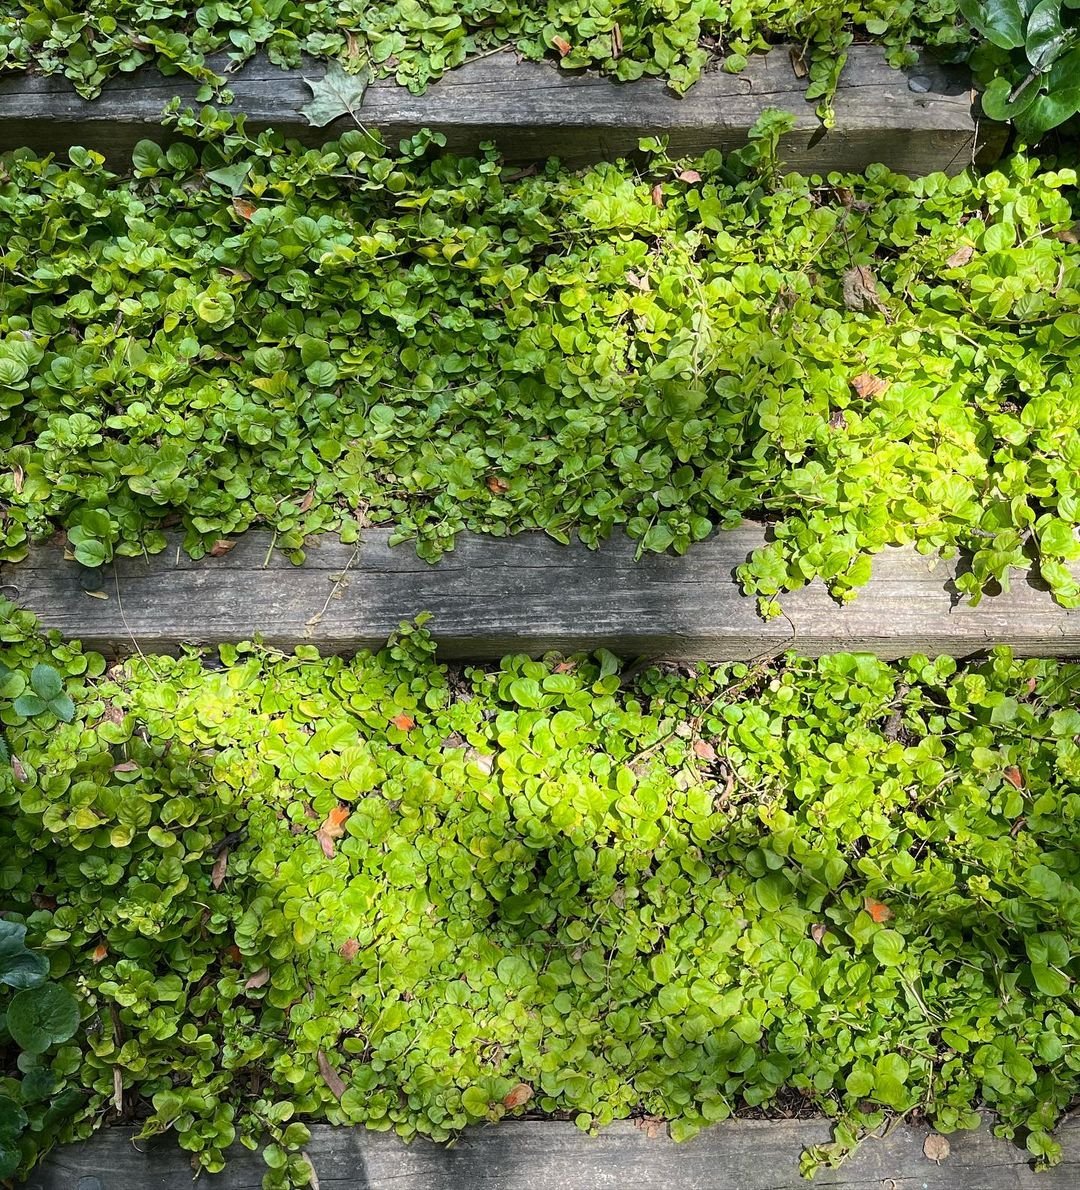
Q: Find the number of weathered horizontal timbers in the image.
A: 3